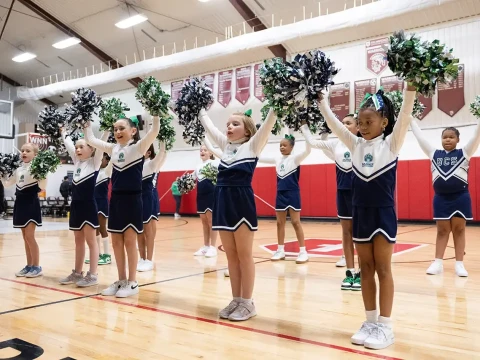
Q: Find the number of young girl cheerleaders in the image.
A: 11